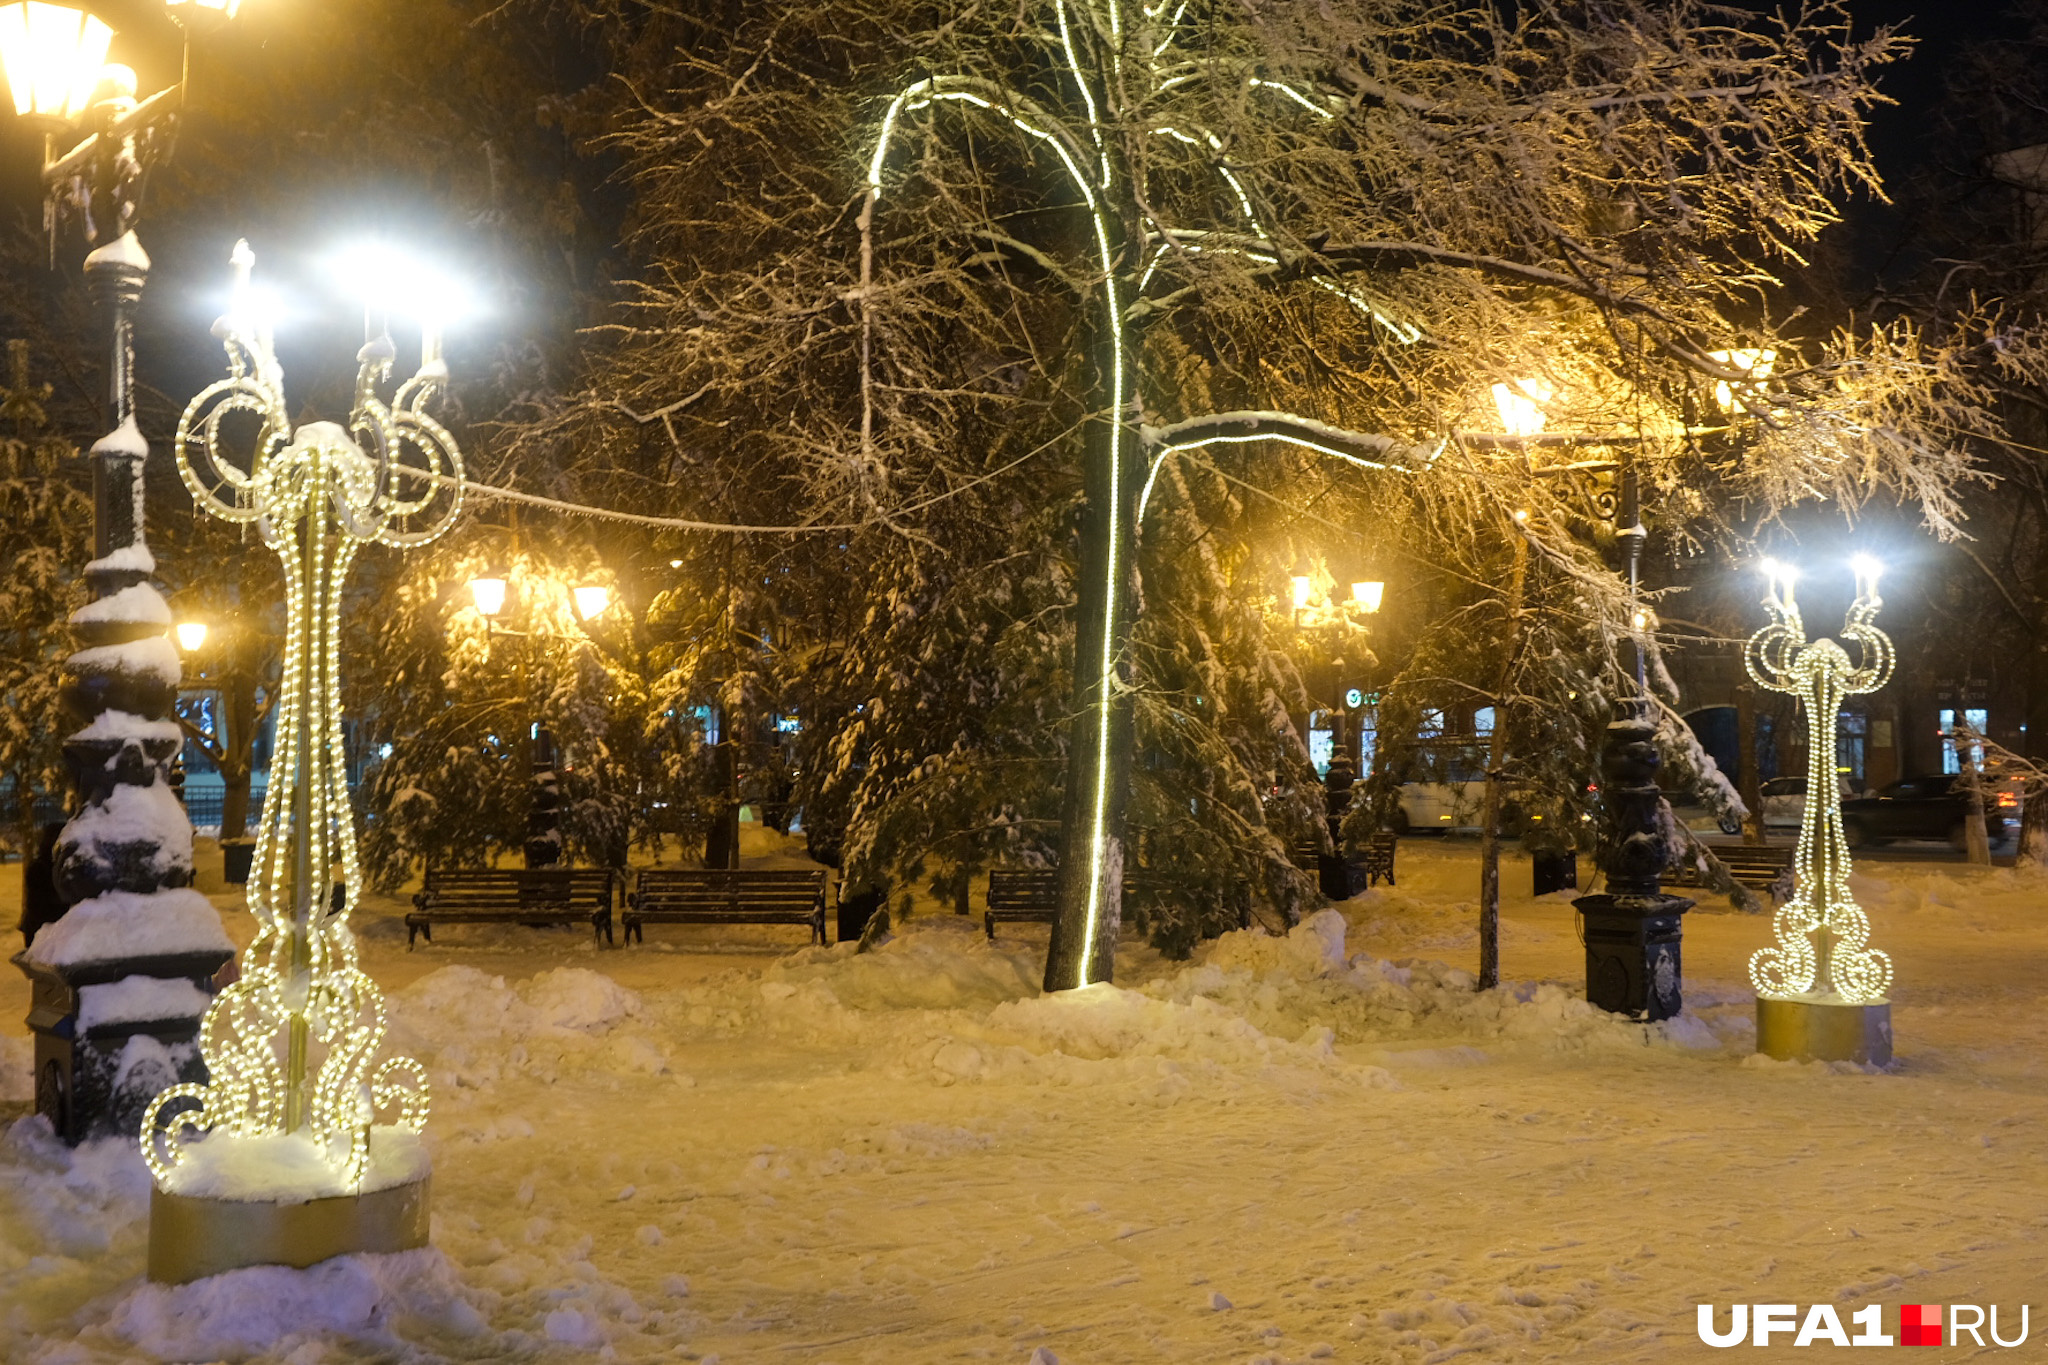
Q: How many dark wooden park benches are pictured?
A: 5